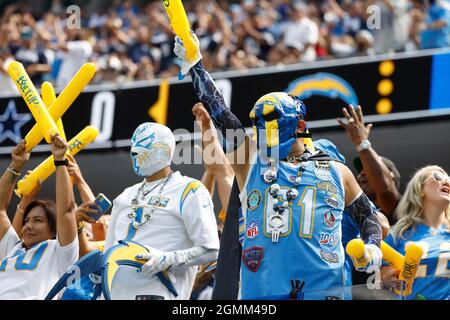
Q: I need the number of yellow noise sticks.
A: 8